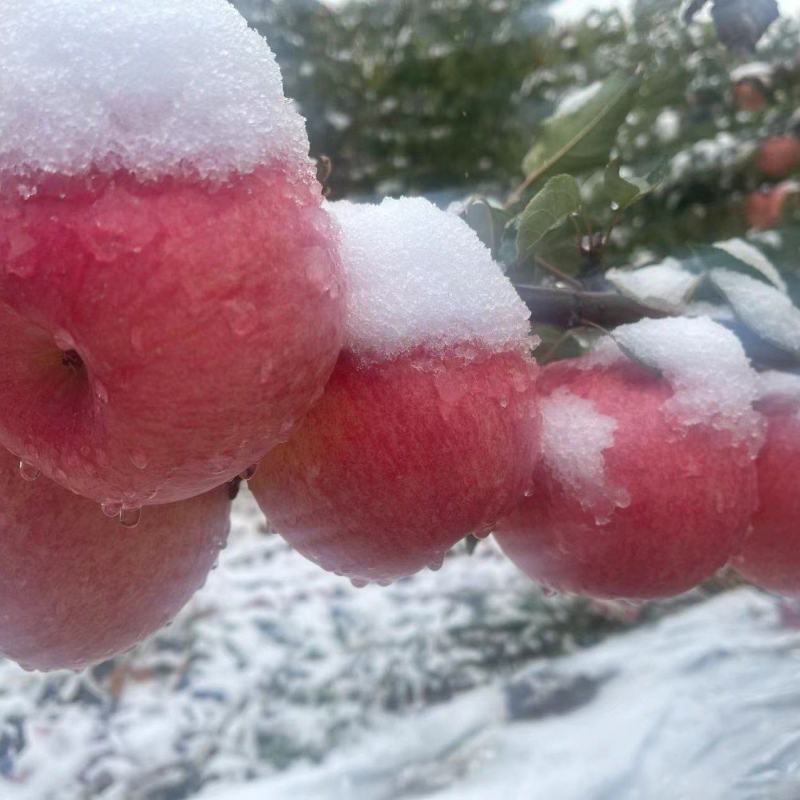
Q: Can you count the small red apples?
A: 3